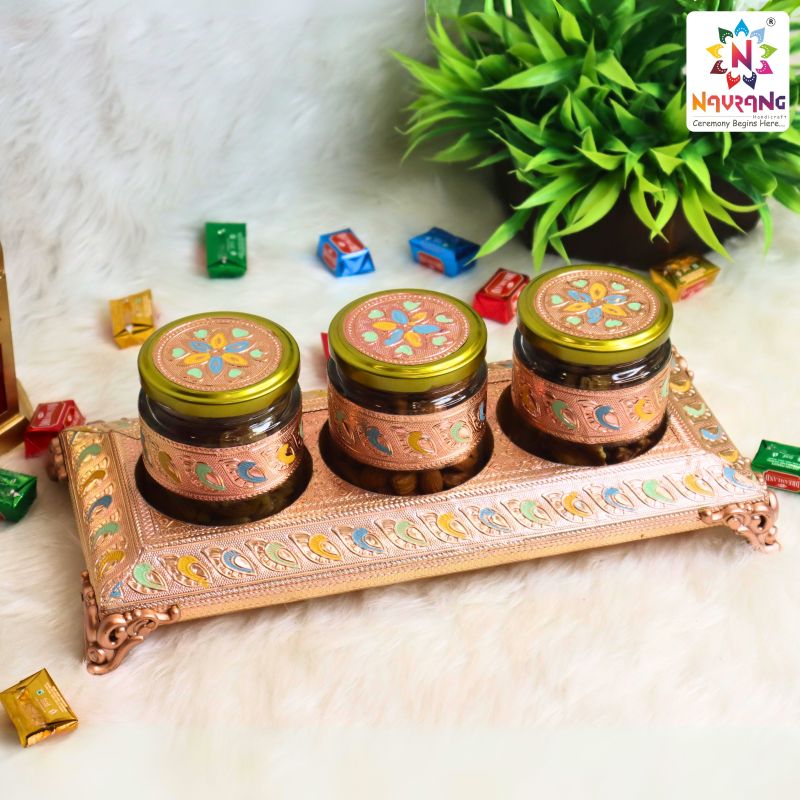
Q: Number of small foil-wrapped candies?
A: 11